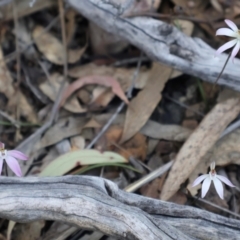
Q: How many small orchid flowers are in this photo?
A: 3